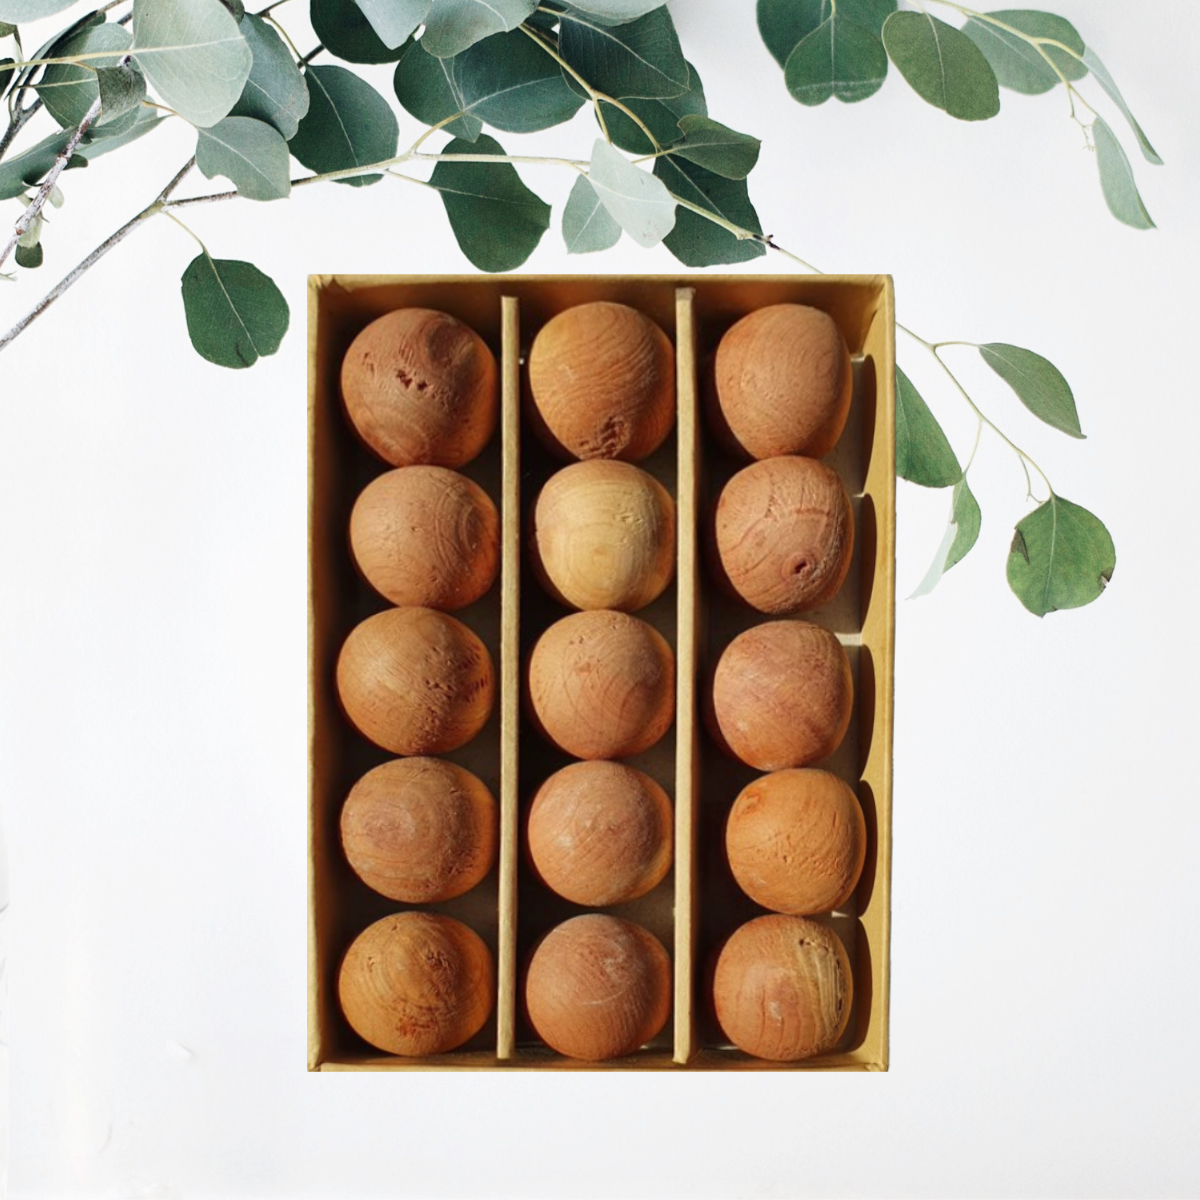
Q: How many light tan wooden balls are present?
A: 1